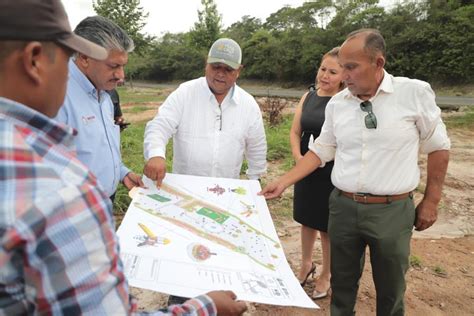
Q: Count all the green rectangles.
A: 2